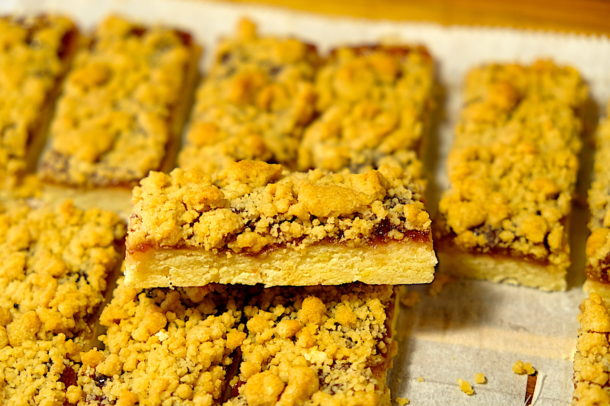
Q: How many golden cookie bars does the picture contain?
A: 11